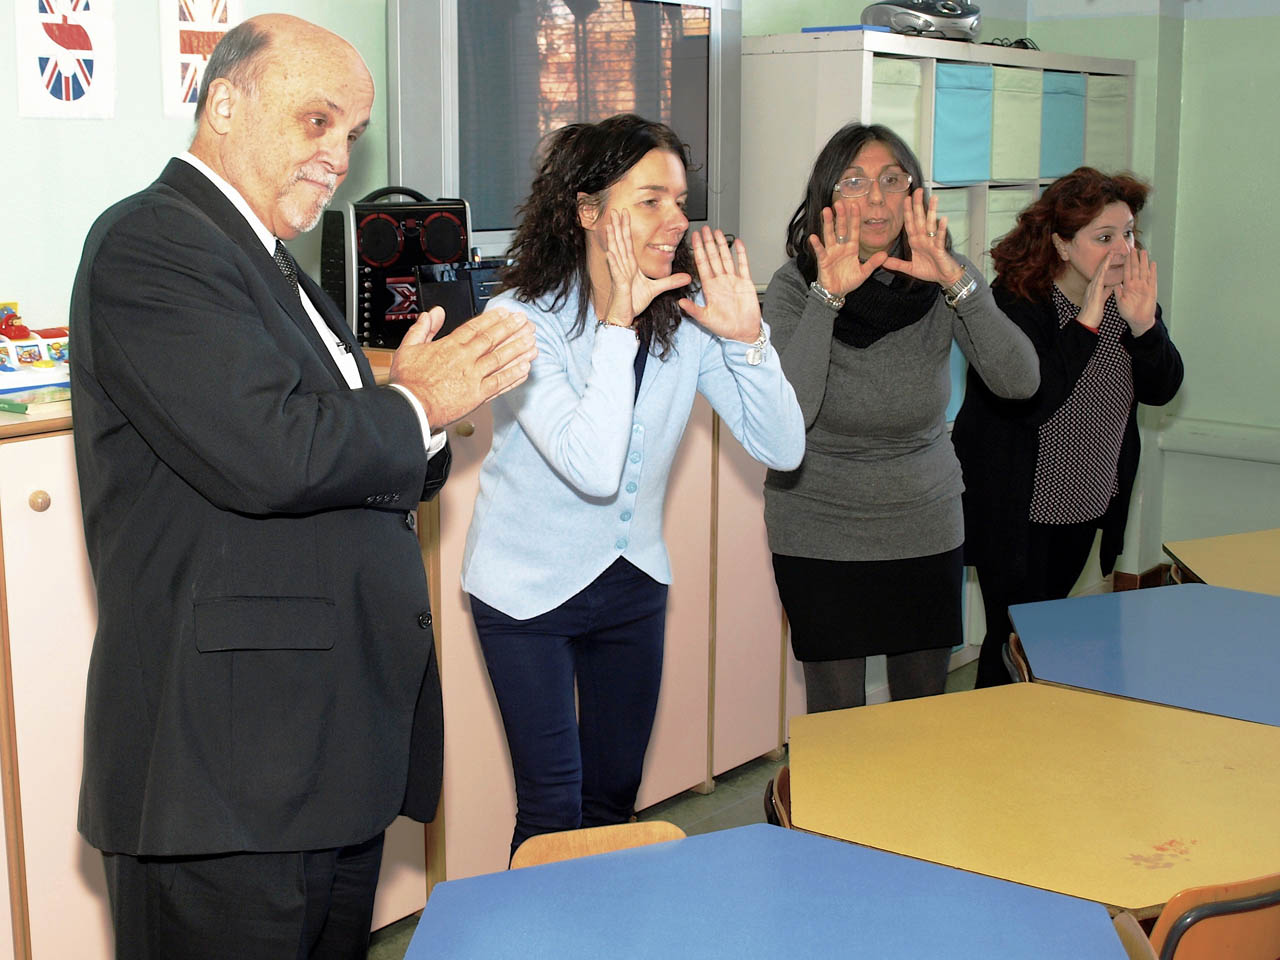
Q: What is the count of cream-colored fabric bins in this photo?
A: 5